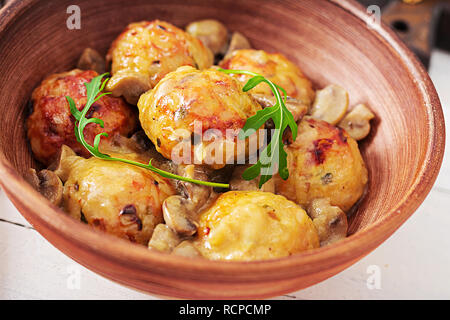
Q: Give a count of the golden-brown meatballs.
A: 7